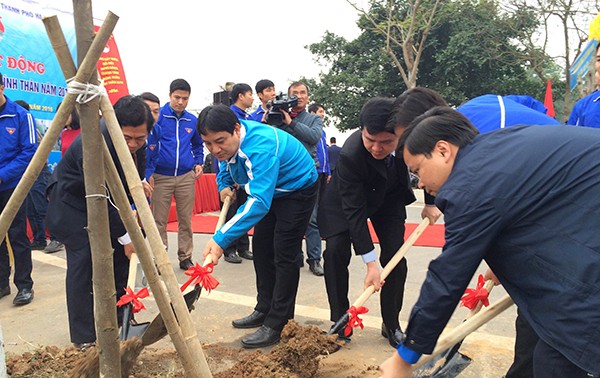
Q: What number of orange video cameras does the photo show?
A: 0